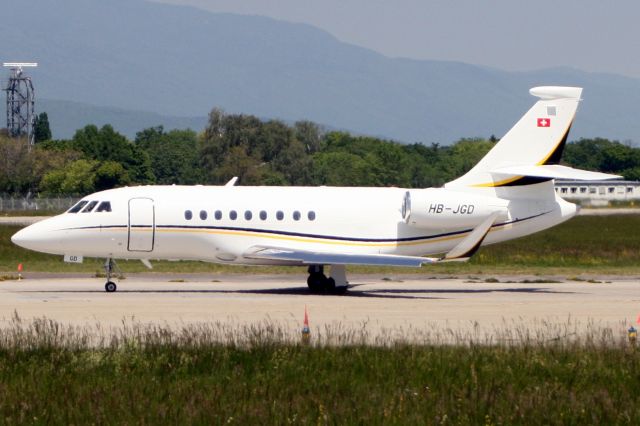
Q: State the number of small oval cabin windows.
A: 9